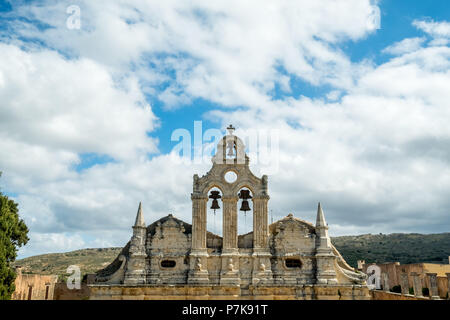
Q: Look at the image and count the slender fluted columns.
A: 3